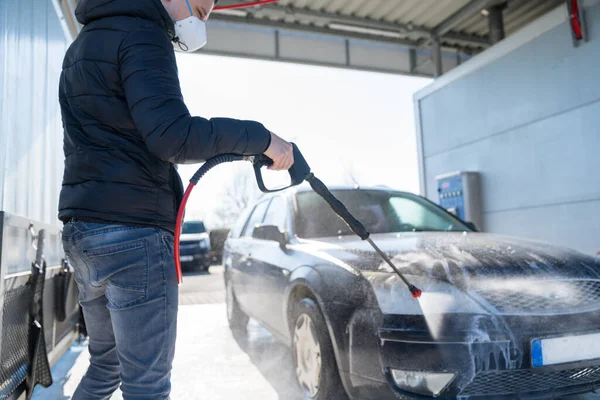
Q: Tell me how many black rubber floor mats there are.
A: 2